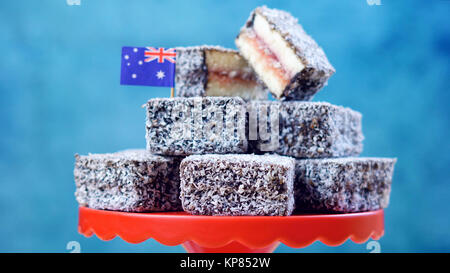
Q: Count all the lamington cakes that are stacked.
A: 7